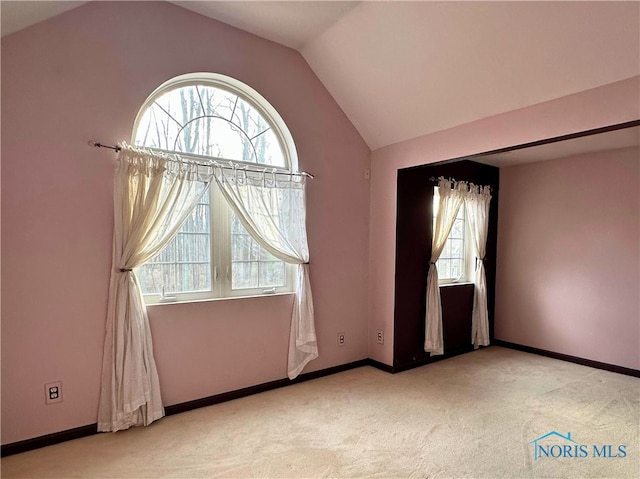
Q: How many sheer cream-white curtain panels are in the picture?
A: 4